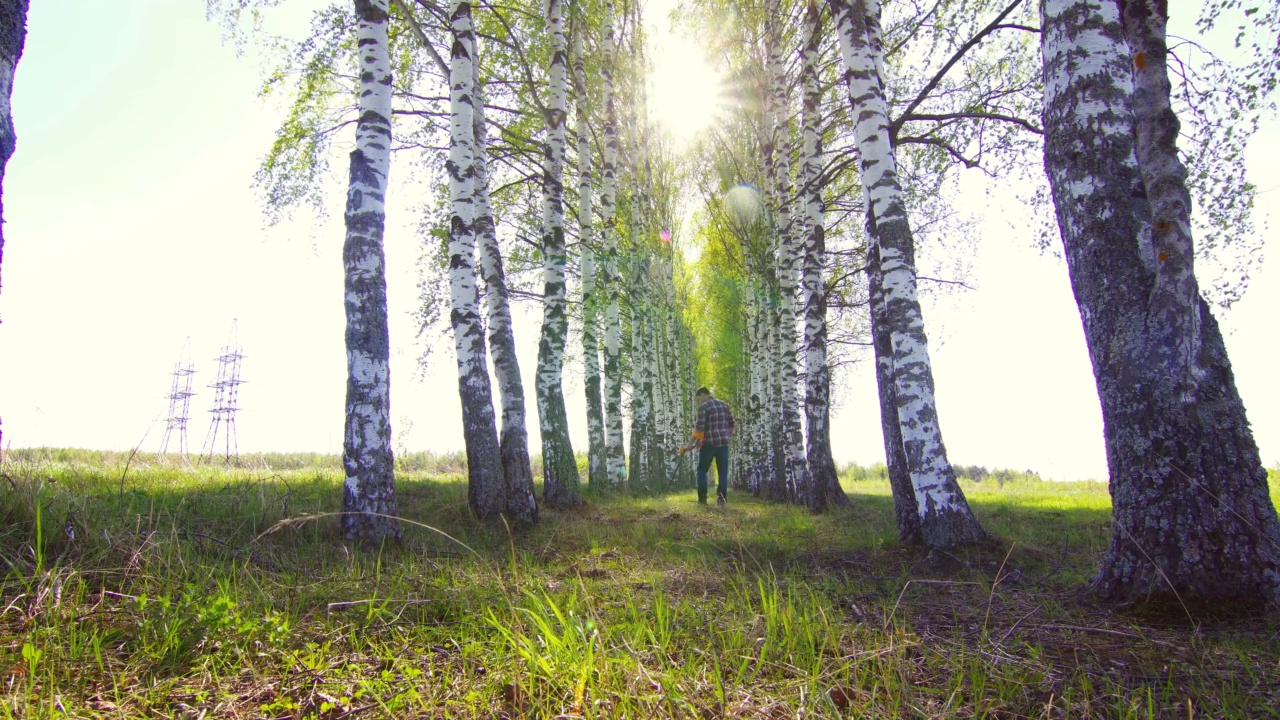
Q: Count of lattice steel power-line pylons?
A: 2